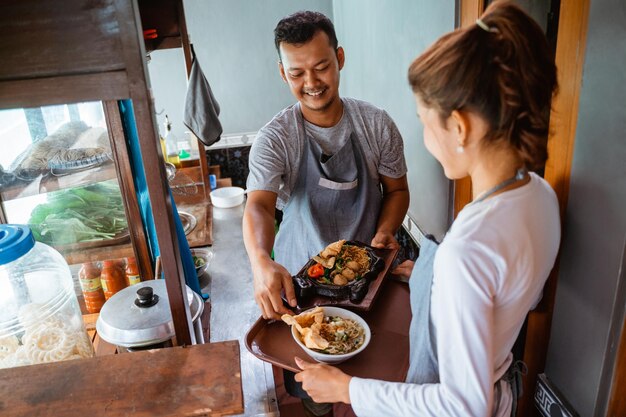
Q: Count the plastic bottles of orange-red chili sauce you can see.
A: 3